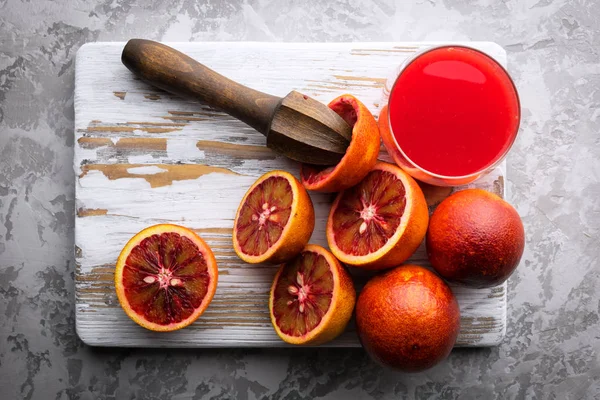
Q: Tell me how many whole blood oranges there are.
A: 2